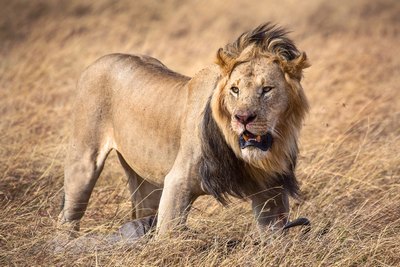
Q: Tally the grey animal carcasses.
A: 1